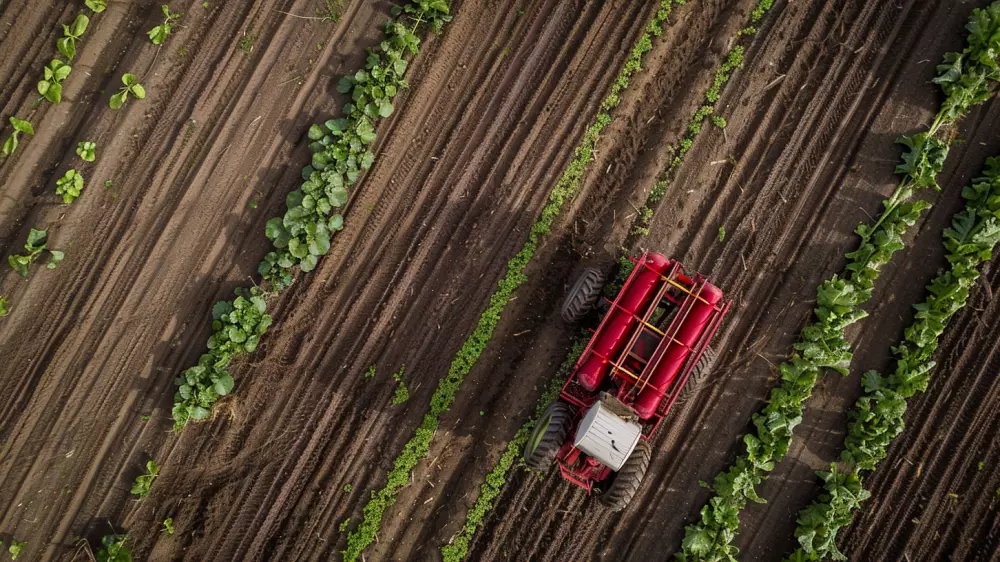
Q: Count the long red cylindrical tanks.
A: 2